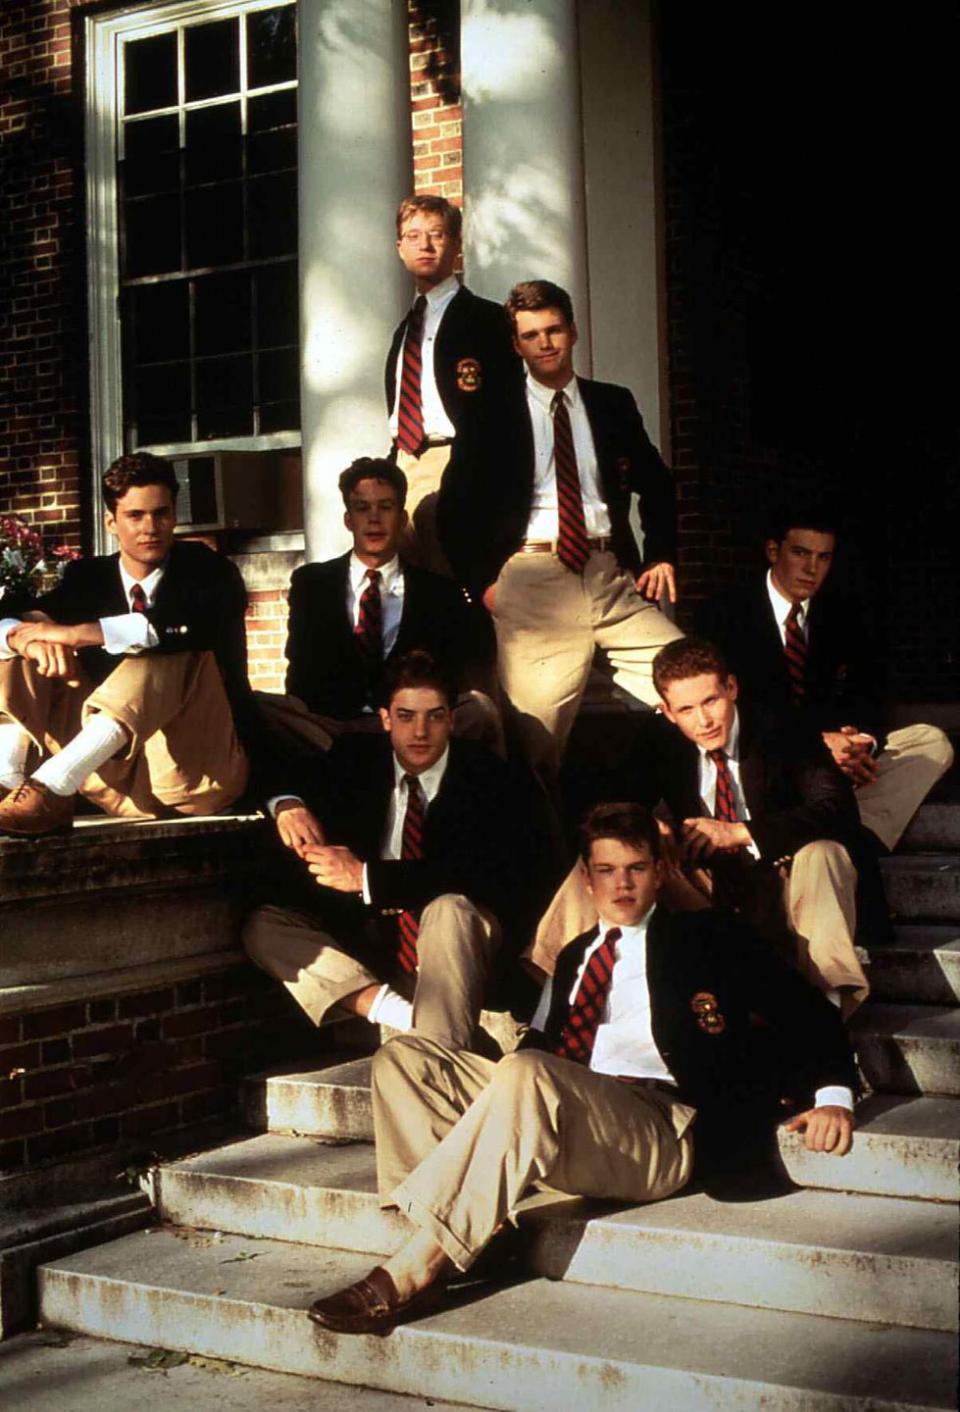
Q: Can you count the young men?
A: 8